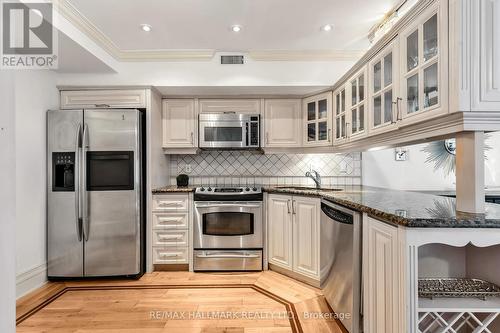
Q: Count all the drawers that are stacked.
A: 4